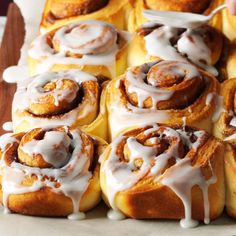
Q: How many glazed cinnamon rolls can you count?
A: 6